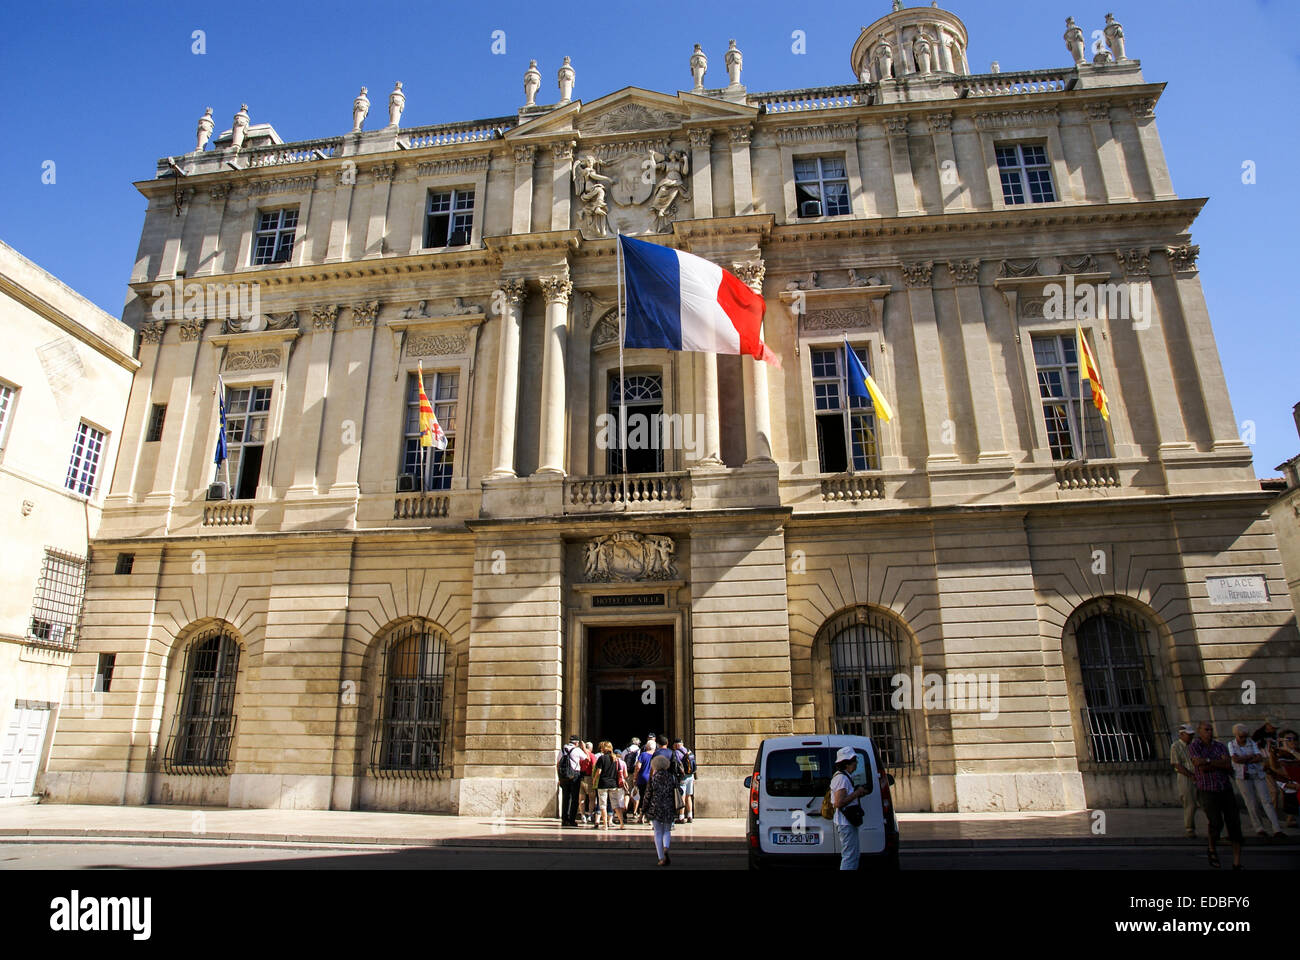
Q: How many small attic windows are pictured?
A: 4